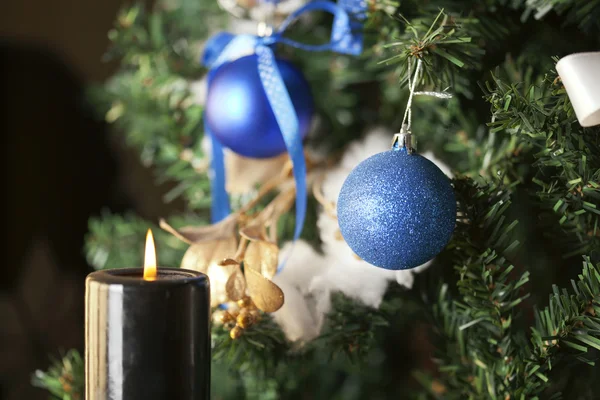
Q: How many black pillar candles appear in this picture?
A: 1